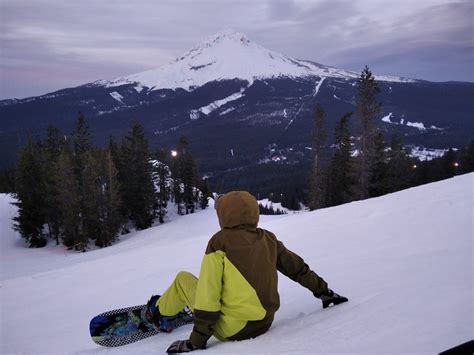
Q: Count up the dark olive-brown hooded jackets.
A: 1